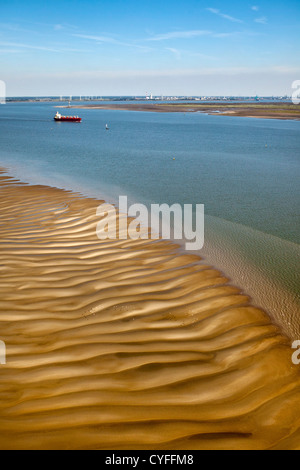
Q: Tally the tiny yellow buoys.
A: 2